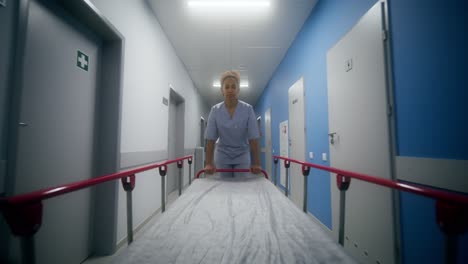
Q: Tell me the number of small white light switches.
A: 2